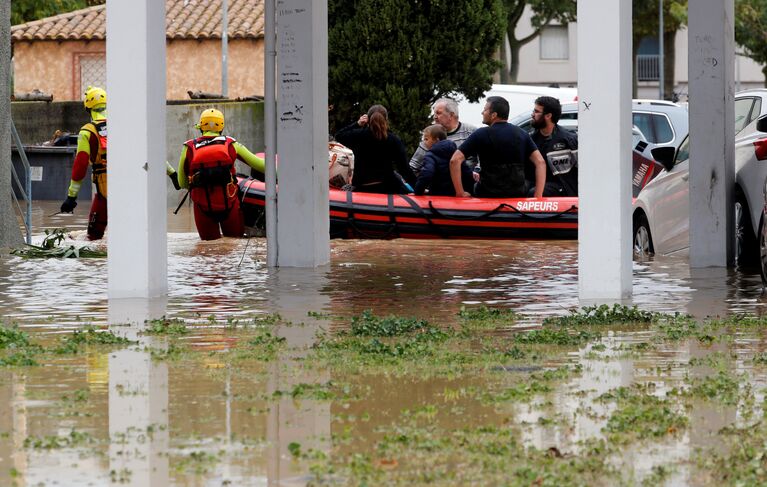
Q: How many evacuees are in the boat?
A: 5